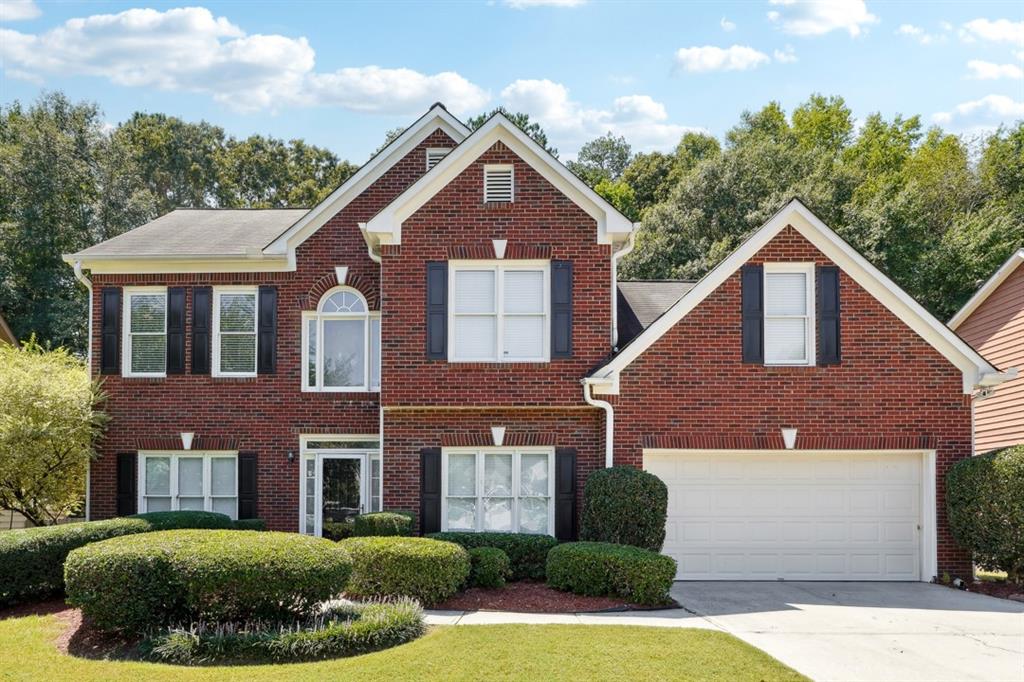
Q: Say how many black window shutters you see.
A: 12